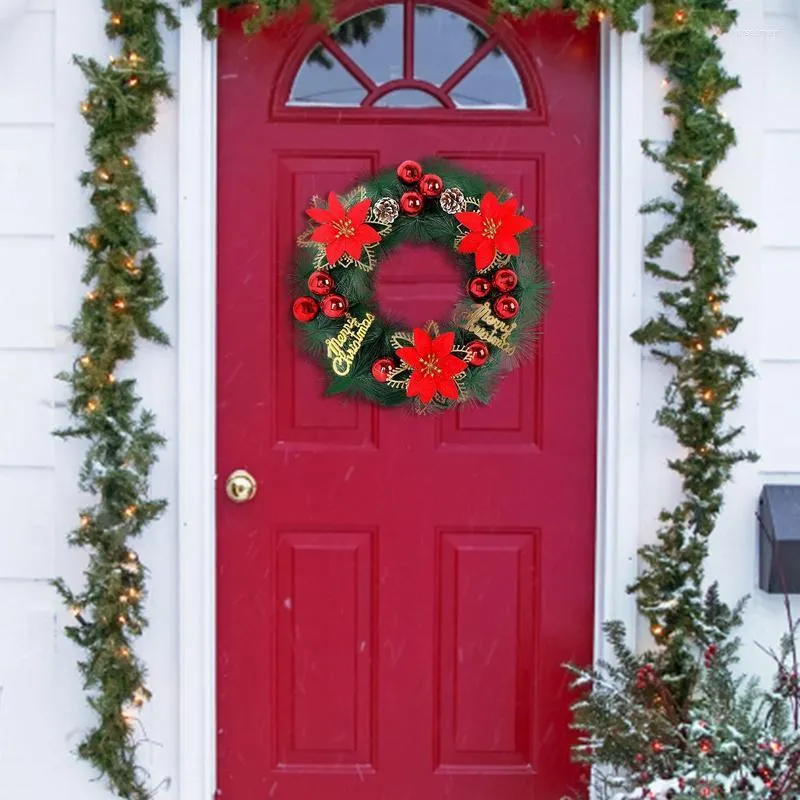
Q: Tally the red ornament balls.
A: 11